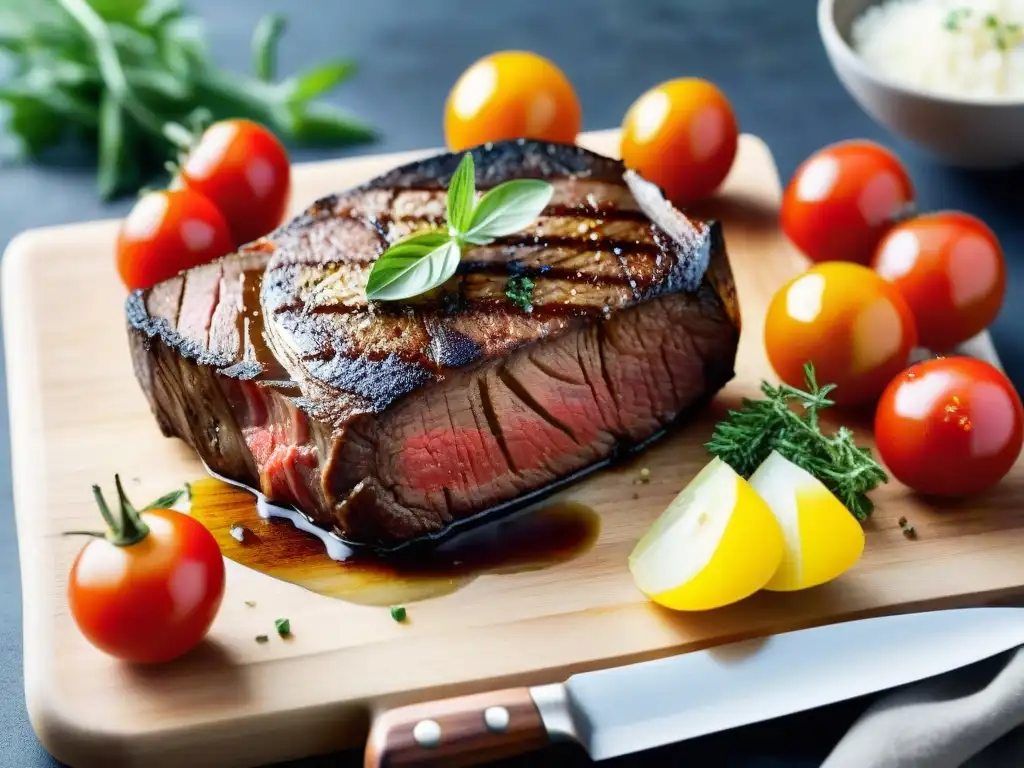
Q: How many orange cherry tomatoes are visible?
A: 3